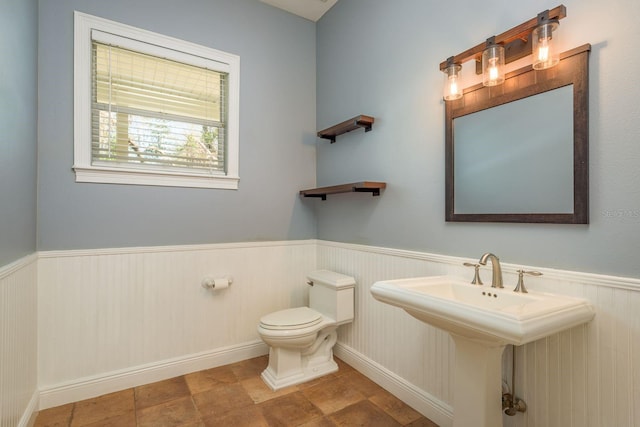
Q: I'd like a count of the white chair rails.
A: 3